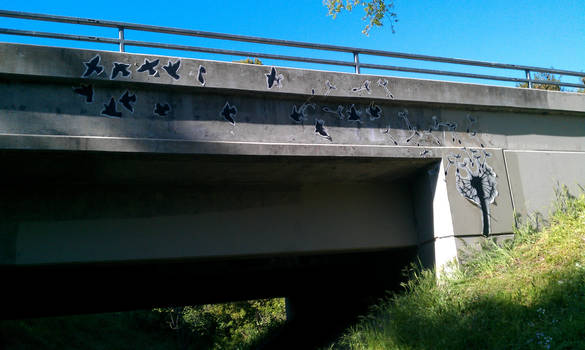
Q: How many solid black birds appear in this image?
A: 15